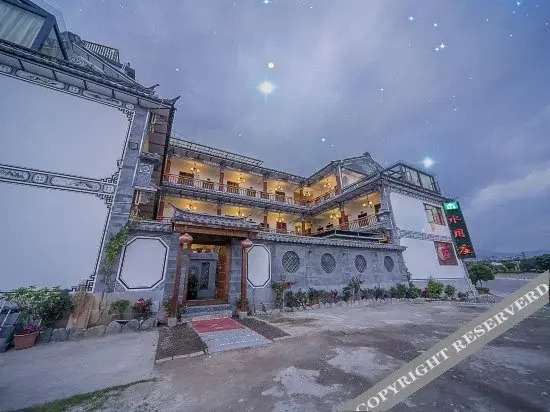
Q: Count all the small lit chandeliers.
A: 10